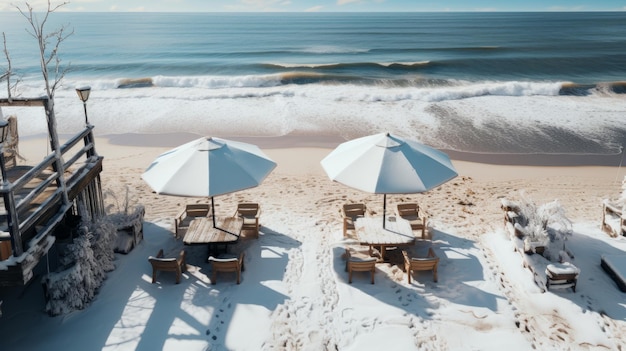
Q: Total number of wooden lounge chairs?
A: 8